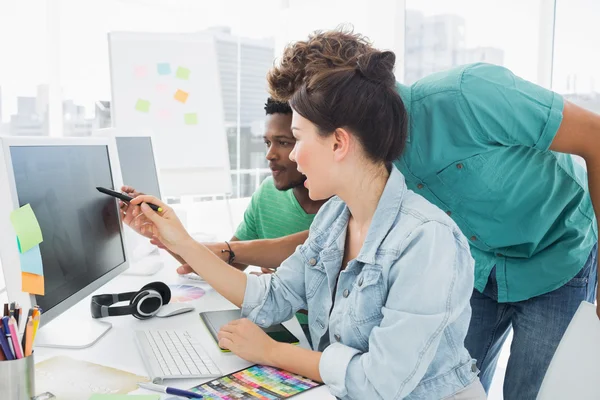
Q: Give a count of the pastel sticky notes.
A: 11